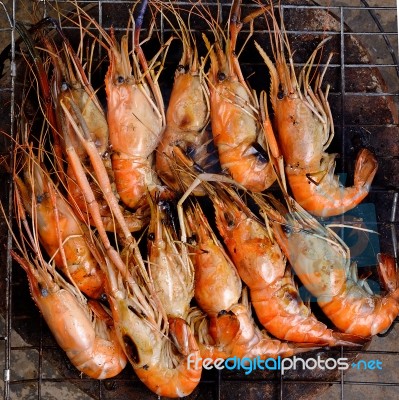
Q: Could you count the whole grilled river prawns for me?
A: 12